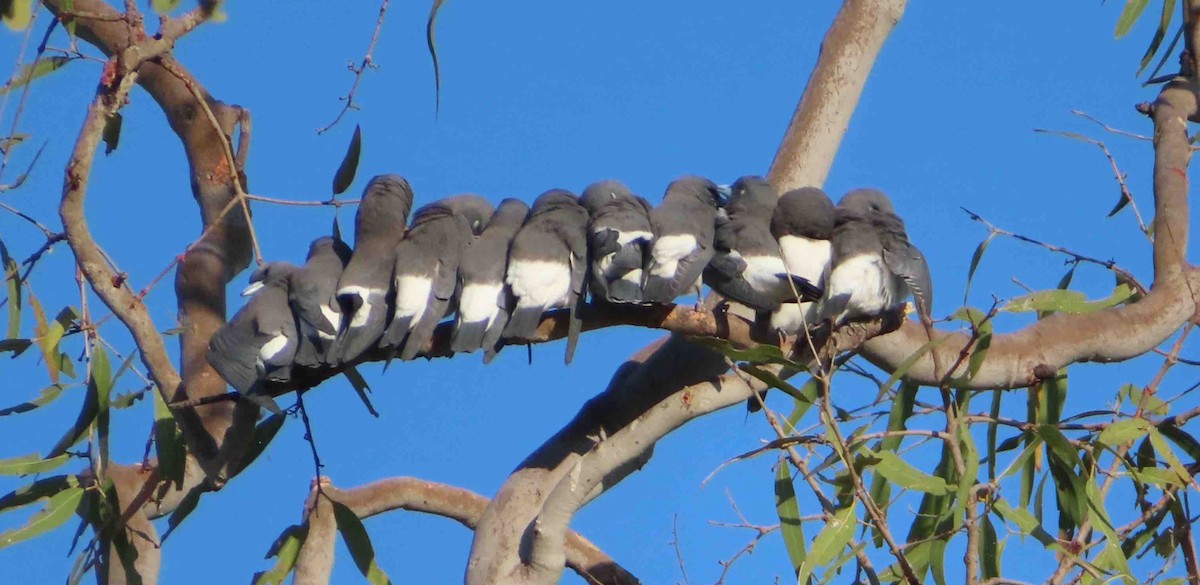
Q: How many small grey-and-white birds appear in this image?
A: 11